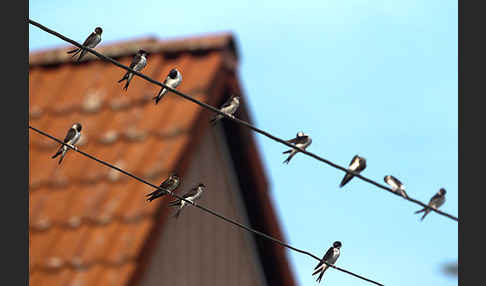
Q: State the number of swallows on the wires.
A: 12